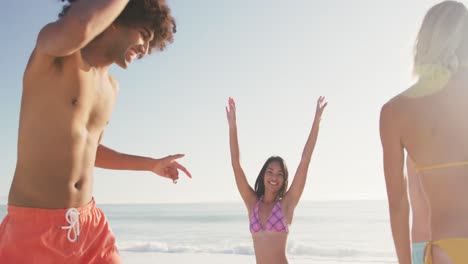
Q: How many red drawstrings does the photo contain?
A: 0